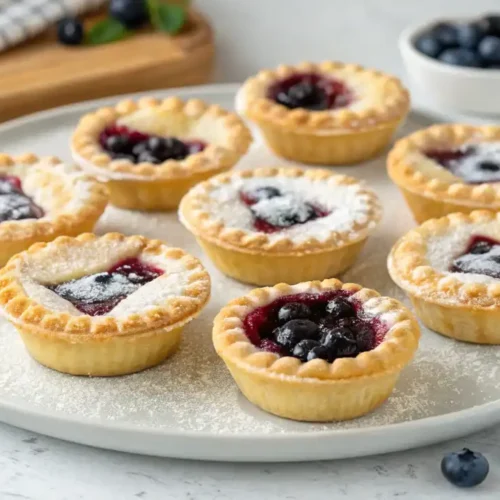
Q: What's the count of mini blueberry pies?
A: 8